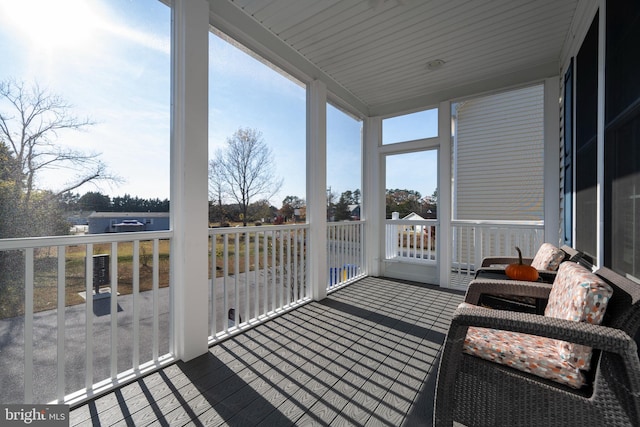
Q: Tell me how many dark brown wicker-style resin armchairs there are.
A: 2